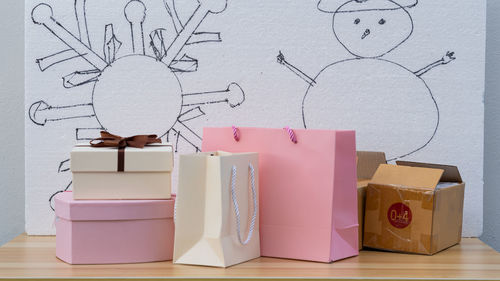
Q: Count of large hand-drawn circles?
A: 3